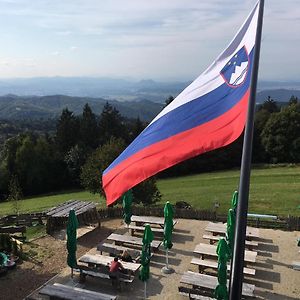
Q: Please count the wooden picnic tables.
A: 7